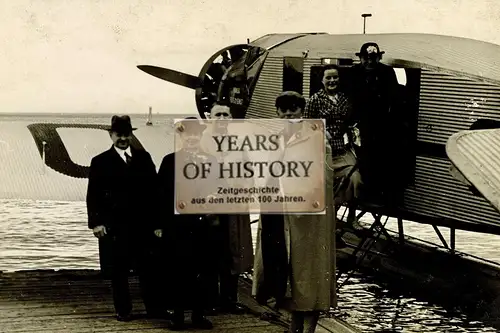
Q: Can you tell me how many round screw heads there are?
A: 4